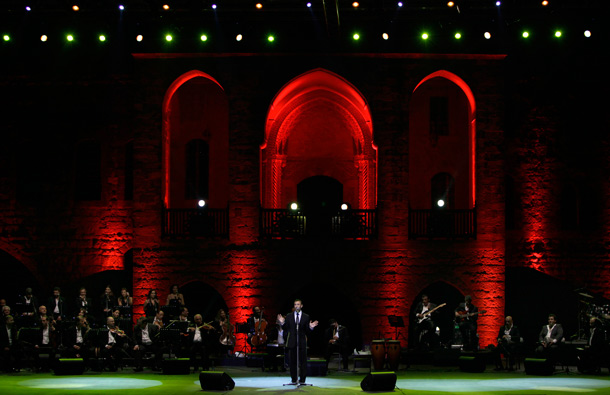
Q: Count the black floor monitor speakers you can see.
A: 7